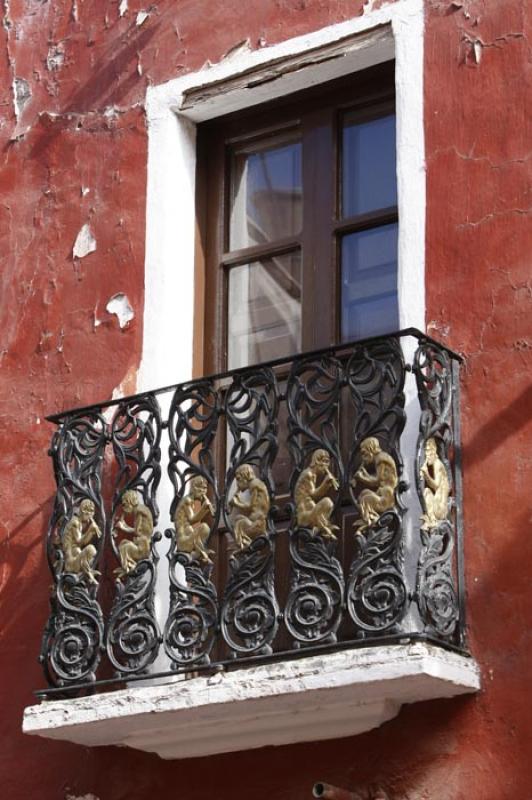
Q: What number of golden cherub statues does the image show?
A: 7